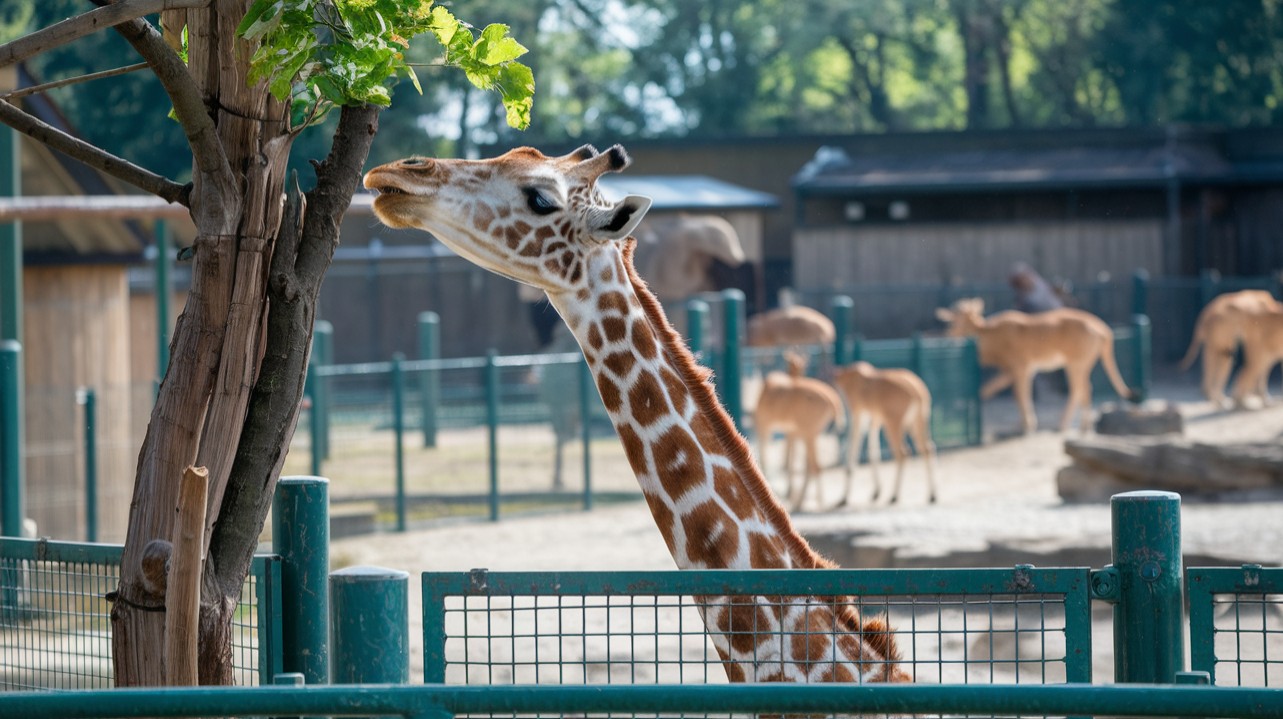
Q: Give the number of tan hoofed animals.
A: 5